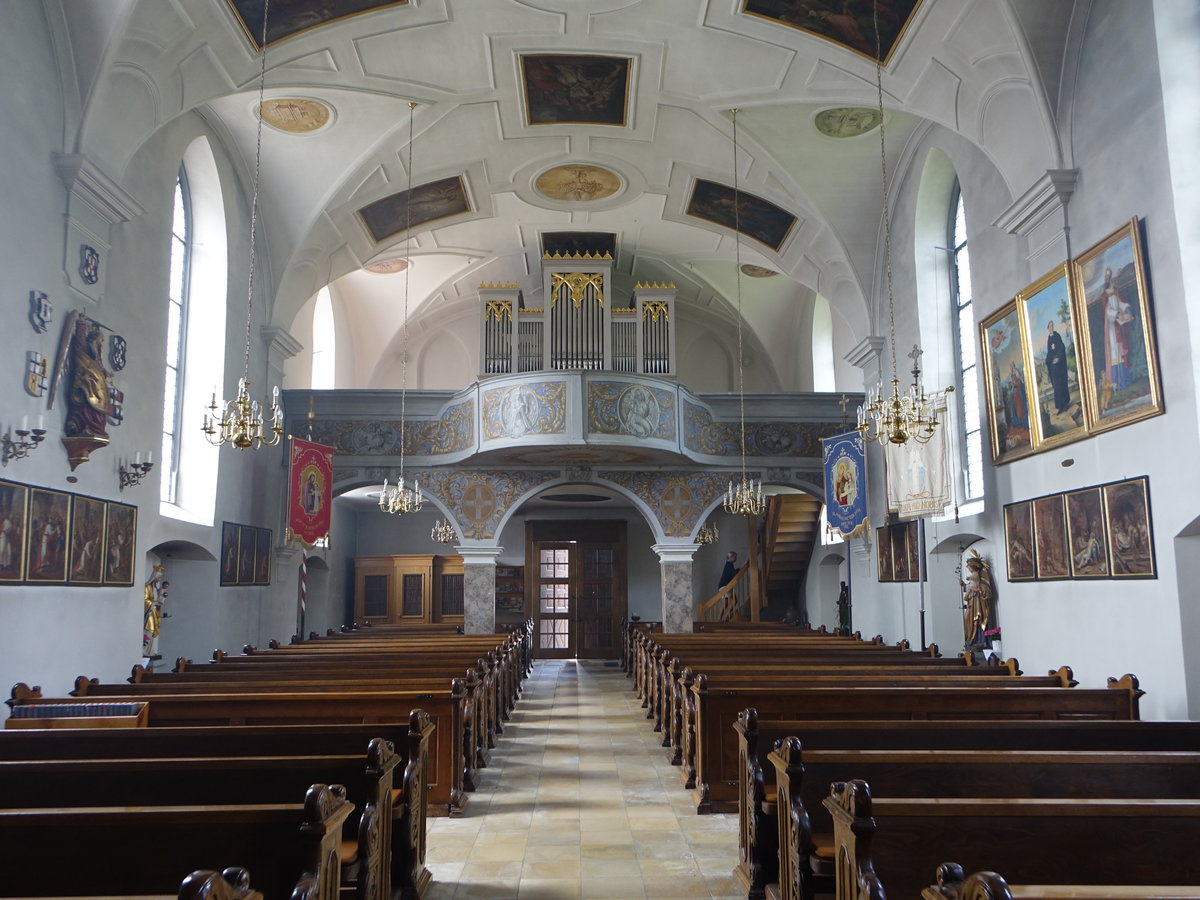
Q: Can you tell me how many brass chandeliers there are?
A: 6